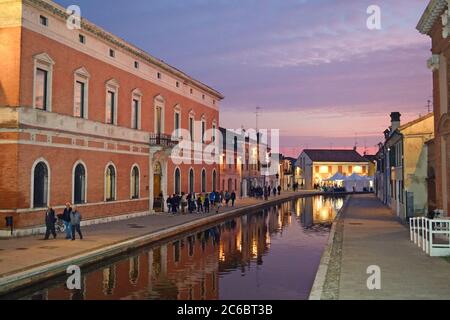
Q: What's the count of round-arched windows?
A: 8